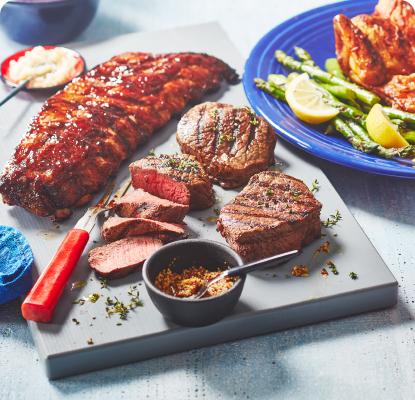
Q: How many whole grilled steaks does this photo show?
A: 2